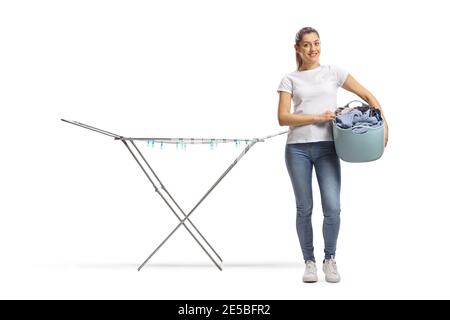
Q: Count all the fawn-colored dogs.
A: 0